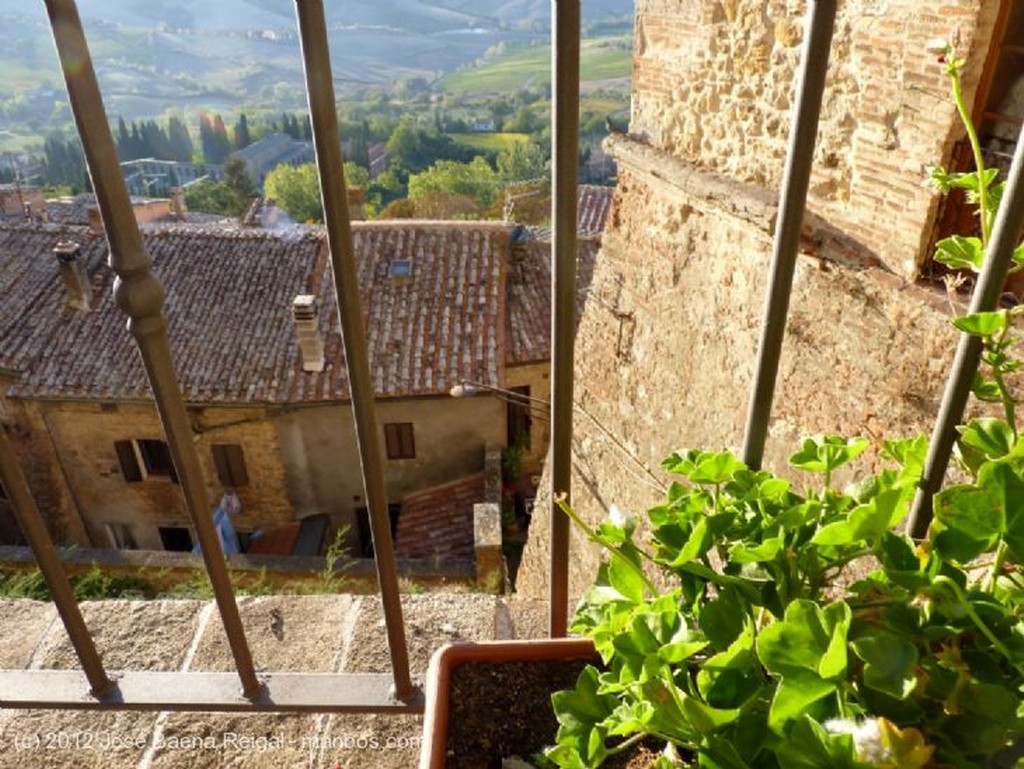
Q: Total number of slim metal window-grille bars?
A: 6